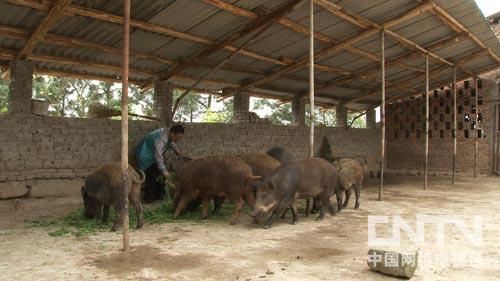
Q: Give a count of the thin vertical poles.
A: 6